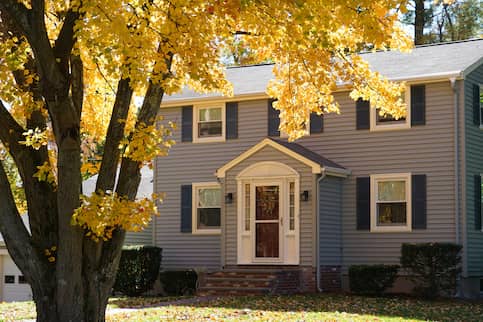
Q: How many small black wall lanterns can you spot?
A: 2